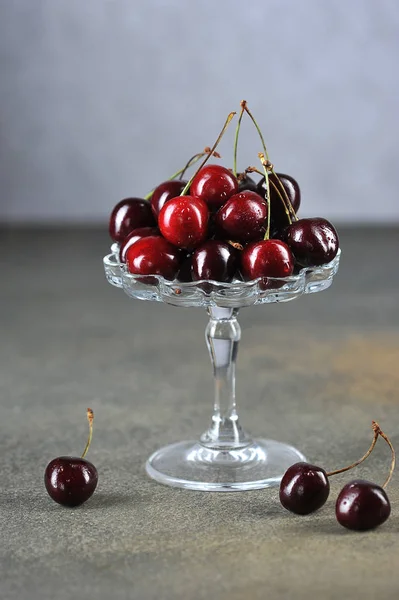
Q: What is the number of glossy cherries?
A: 15